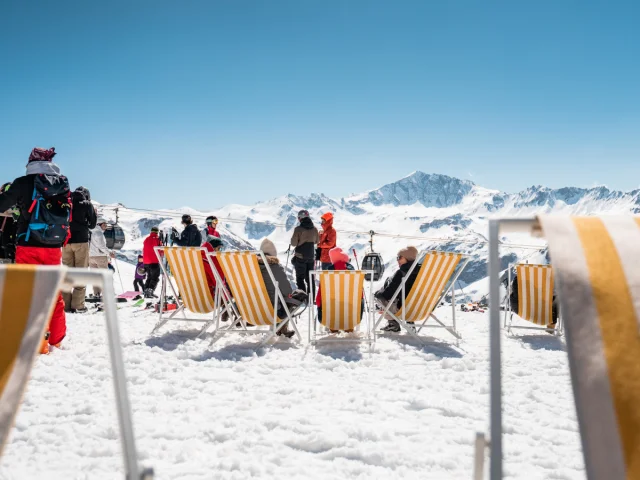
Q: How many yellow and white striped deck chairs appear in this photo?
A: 7